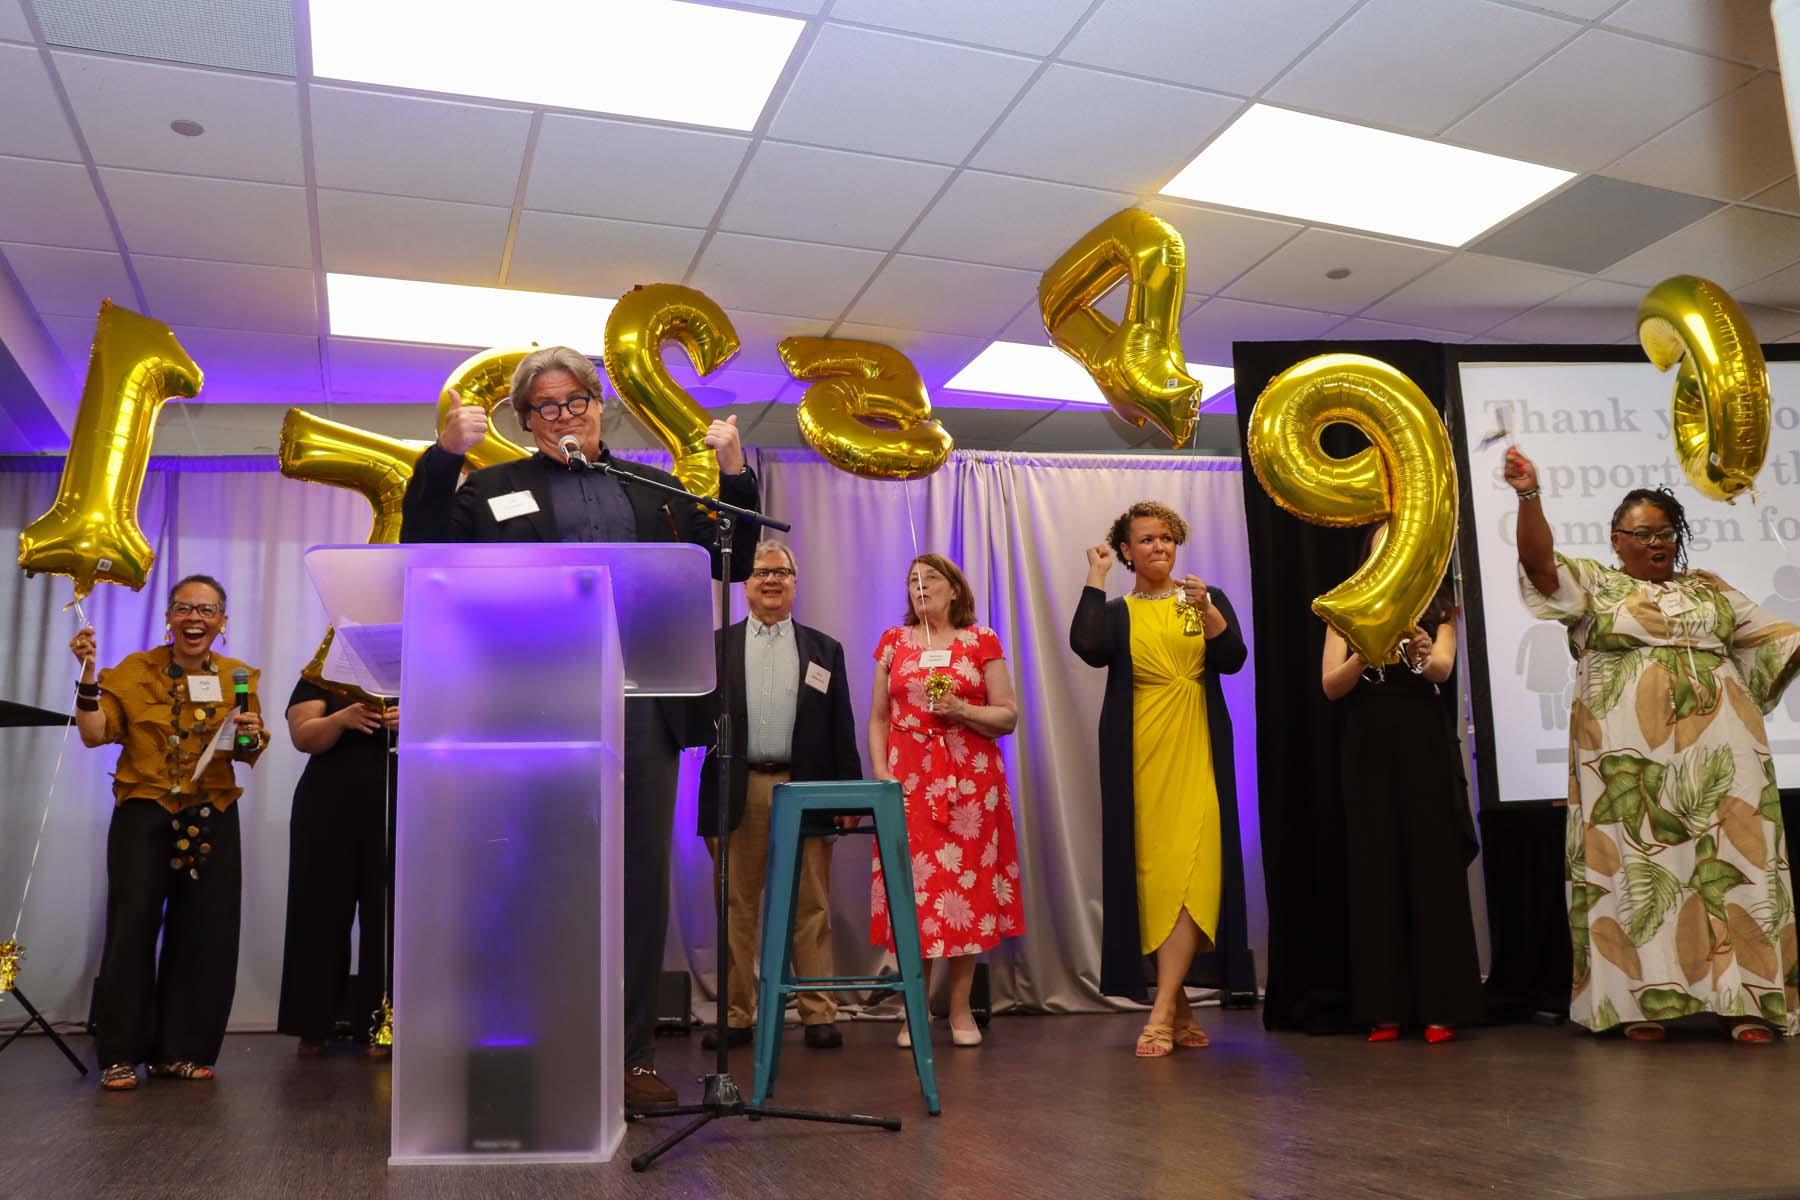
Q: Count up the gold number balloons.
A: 8